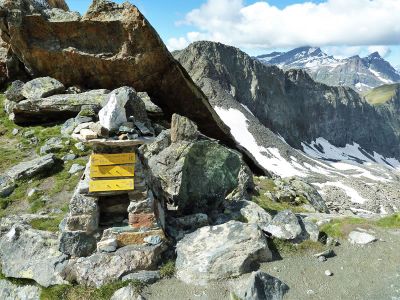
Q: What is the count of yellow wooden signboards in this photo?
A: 3